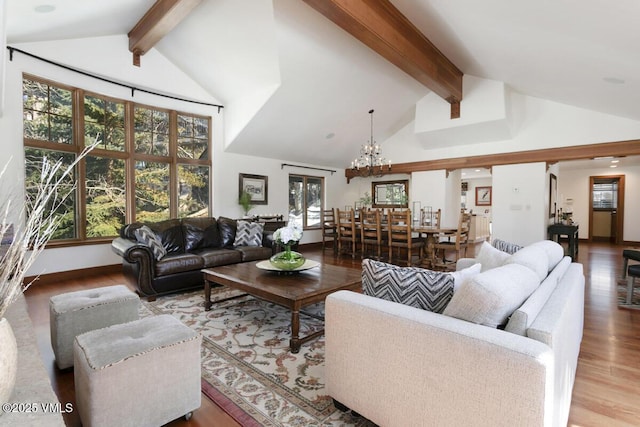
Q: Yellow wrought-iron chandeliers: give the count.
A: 0